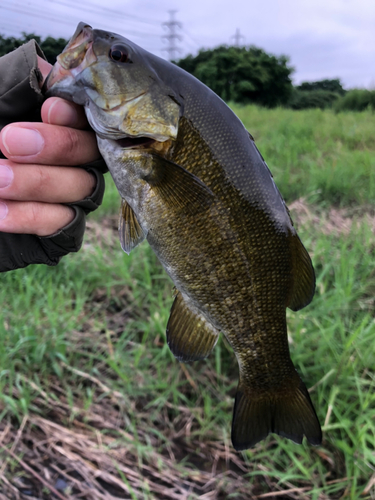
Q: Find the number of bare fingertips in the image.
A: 4